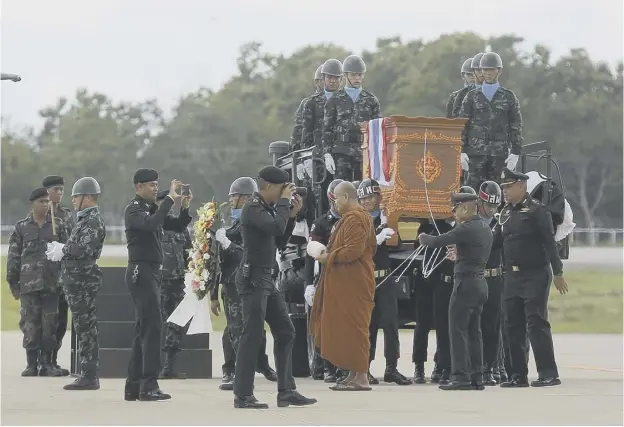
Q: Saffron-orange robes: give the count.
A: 1